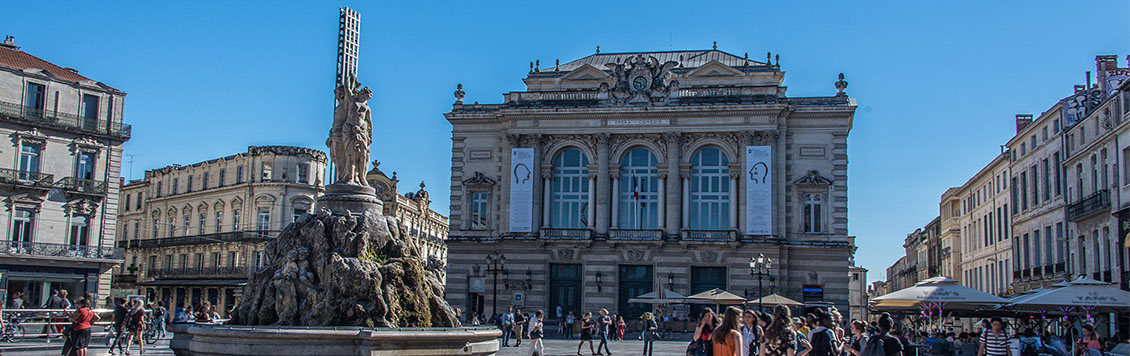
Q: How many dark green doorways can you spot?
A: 3